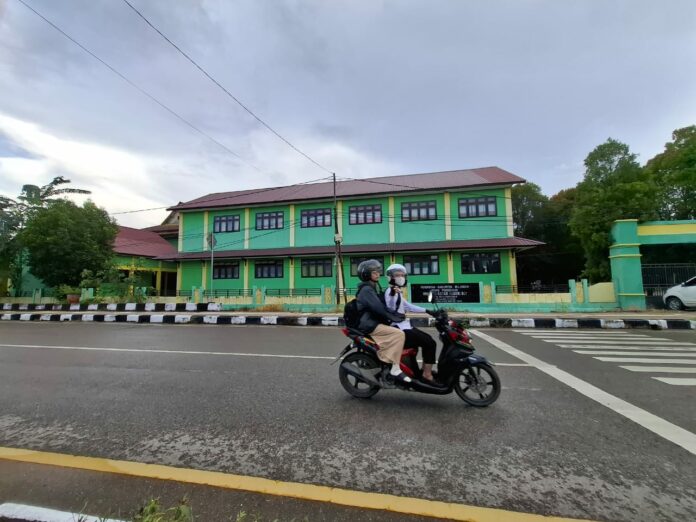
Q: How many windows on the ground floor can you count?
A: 6